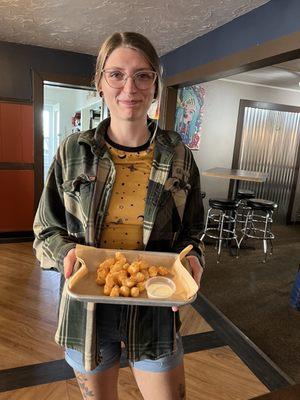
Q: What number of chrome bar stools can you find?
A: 3